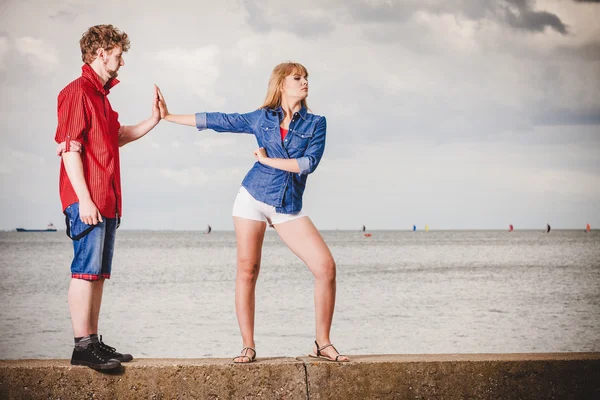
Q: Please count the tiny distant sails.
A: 7